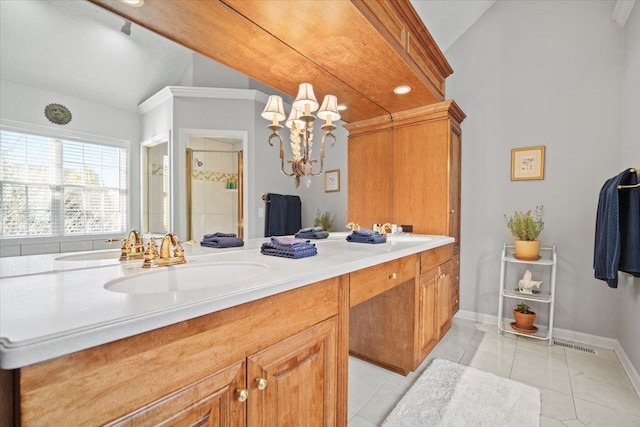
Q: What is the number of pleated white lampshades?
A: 4